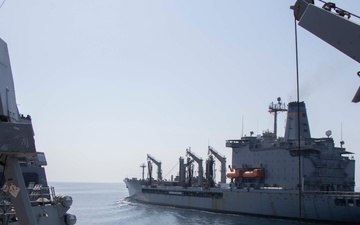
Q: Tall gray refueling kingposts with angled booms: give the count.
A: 3